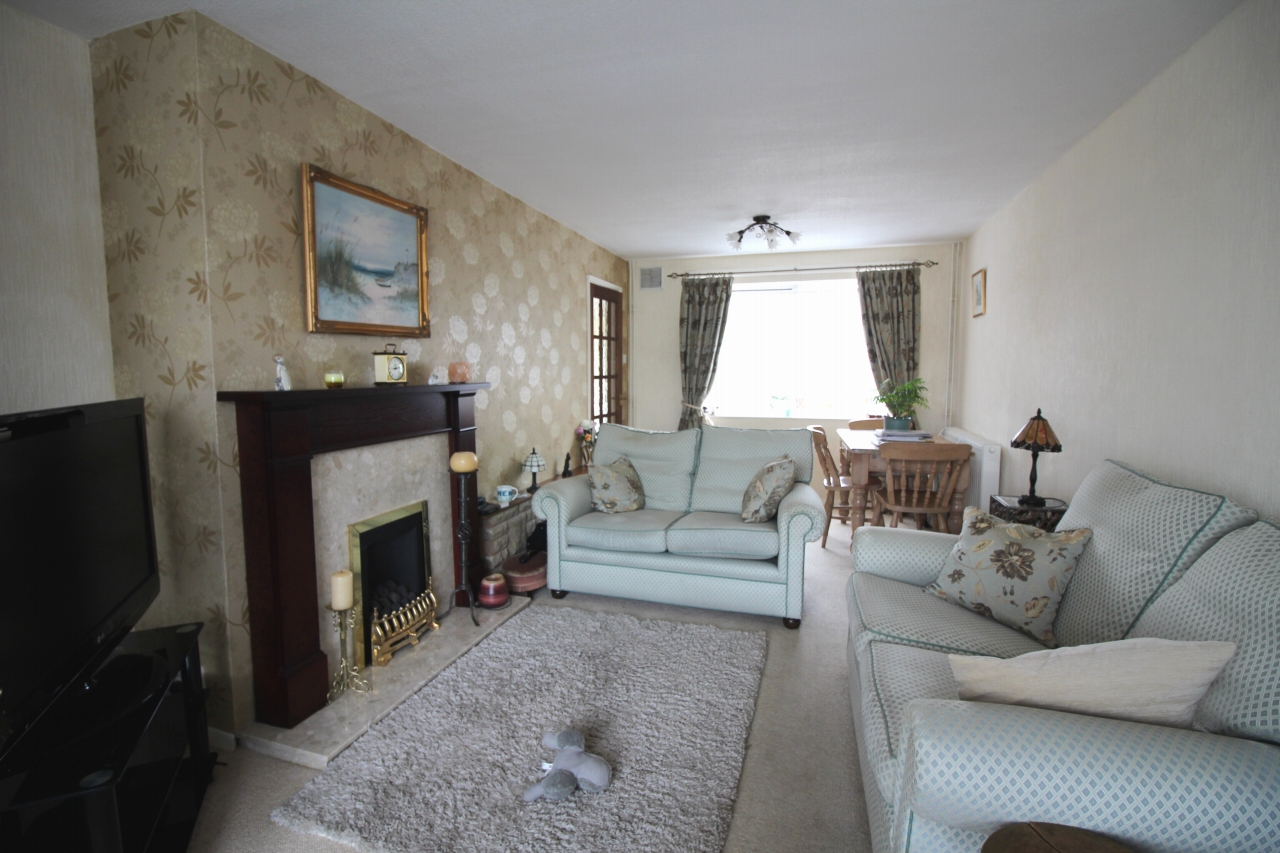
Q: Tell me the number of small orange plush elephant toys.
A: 0